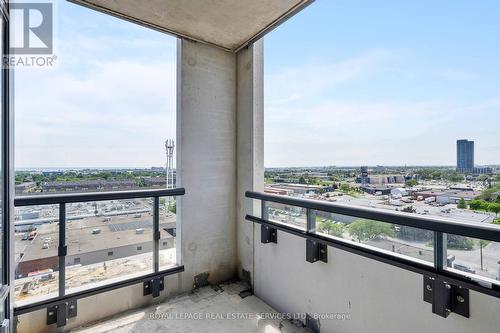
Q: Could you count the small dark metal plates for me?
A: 5